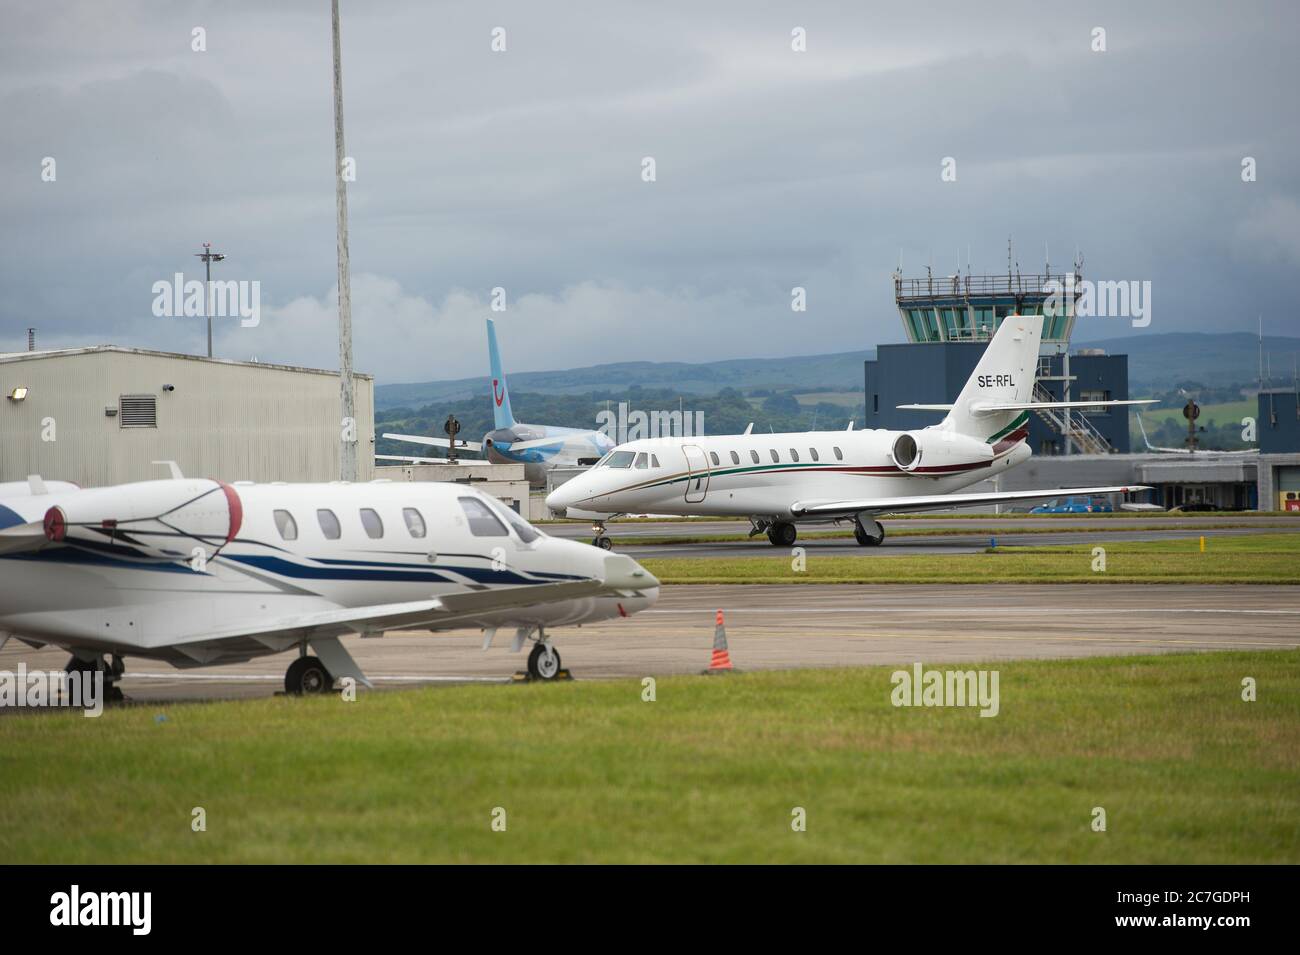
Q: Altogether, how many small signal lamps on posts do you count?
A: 2